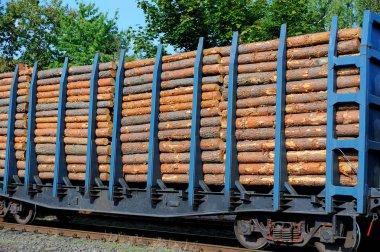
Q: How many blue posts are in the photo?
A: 11